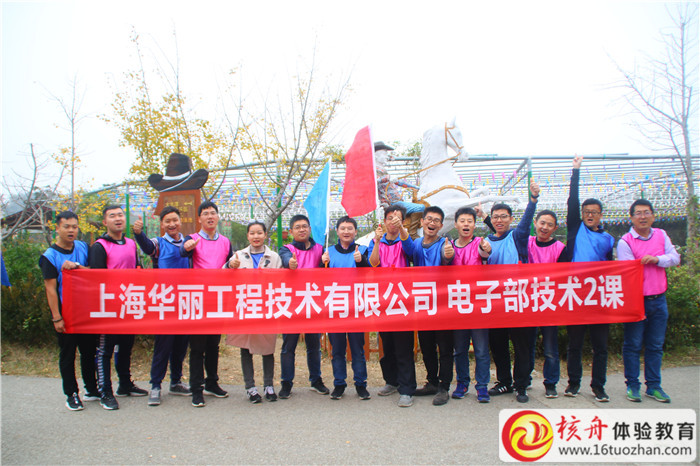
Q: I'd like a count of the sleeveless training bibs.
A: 14